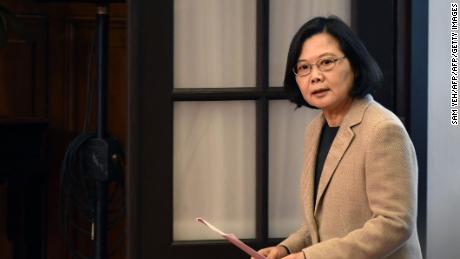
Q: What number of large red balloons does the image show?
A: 0